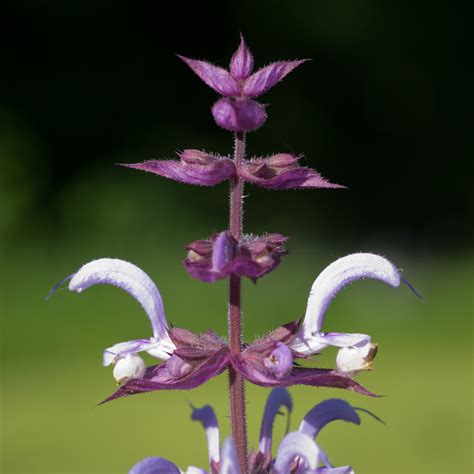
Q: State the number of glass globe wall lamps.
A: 0